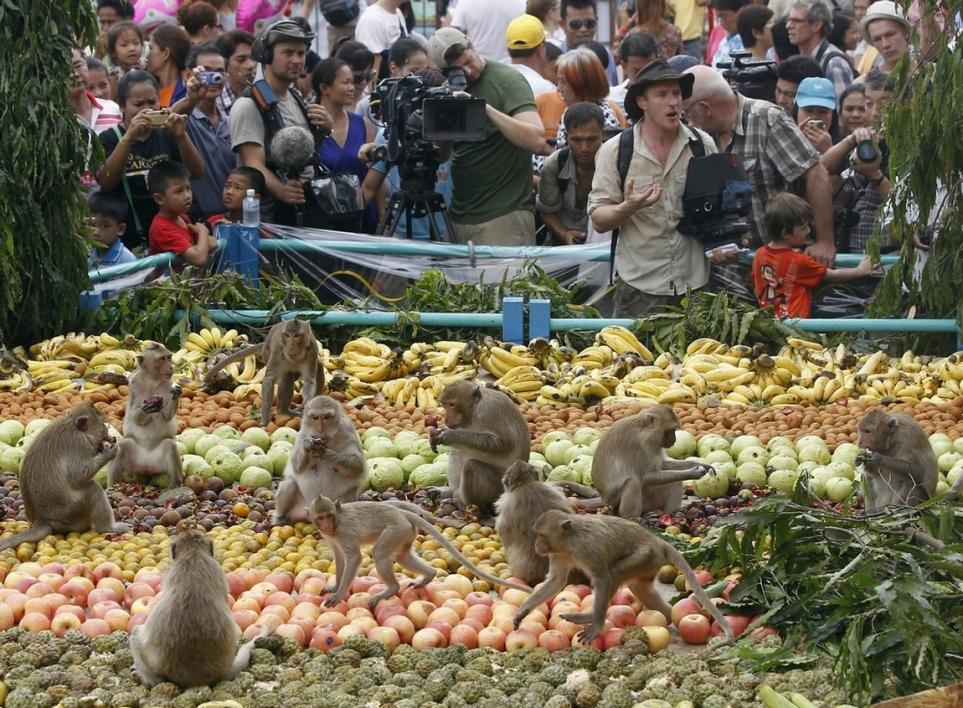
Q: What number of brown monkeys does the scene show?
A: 11